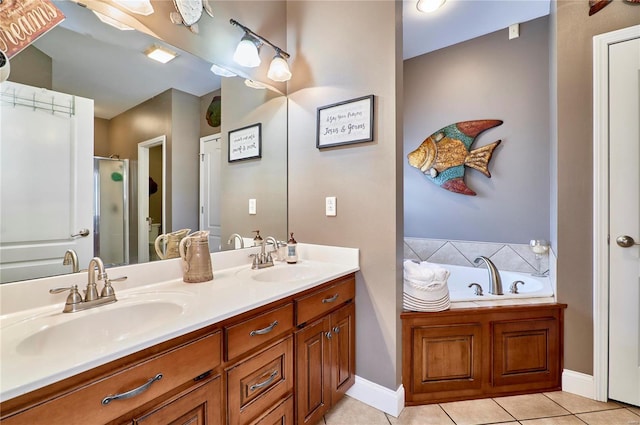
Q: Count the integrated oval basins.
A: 2